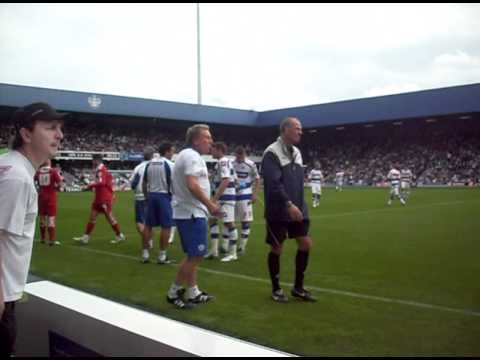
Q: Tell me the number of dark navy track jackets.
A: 1